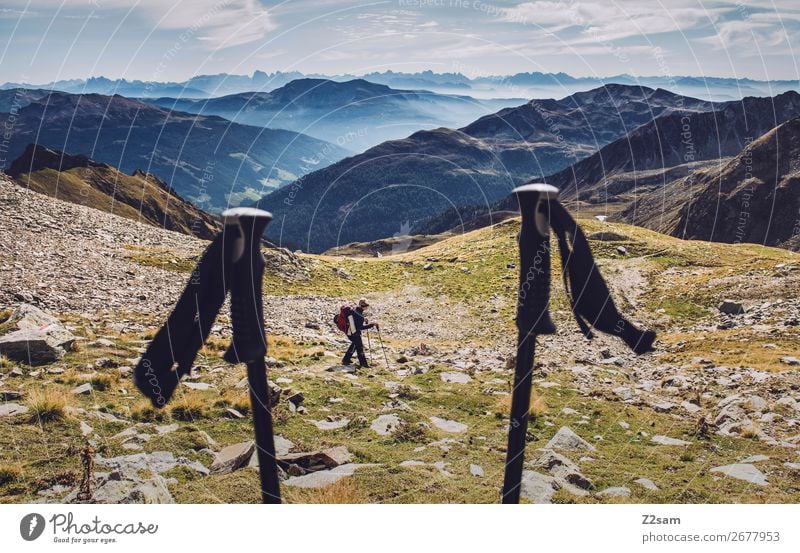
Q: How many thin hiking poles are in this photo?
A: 4